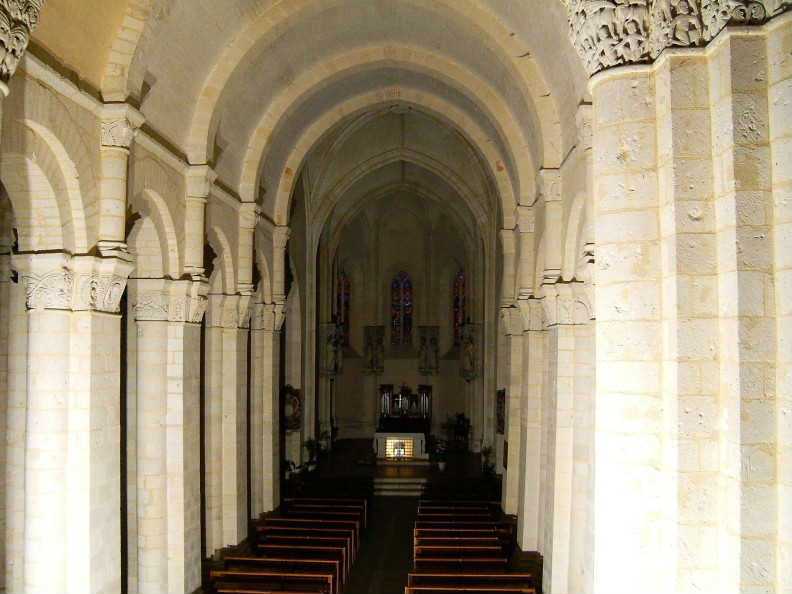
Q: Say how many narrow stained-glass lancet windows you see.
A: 3